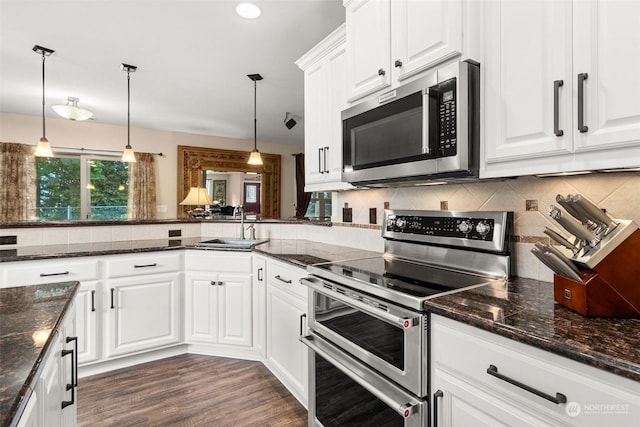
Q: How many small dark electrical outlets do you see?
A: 4